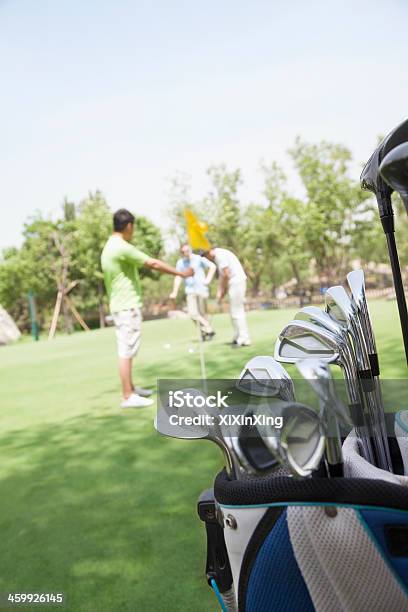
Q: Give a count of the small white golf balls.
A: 2